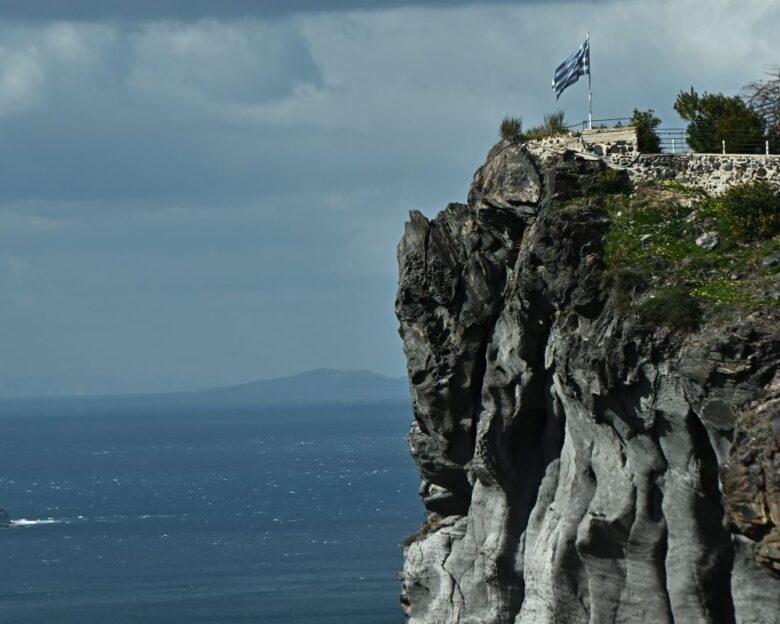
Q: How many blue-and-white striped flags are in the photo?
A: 1